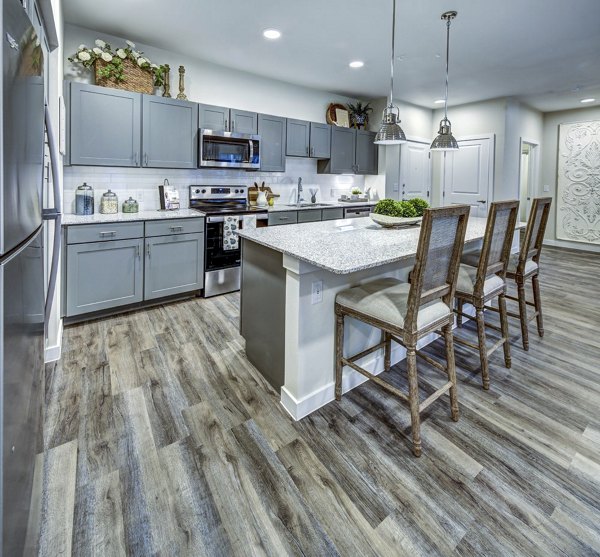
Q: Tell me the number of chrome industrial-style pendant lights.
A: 2